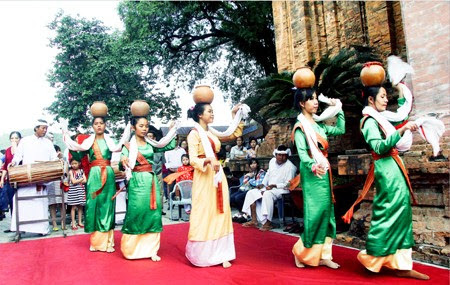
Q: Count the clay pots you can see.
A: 5